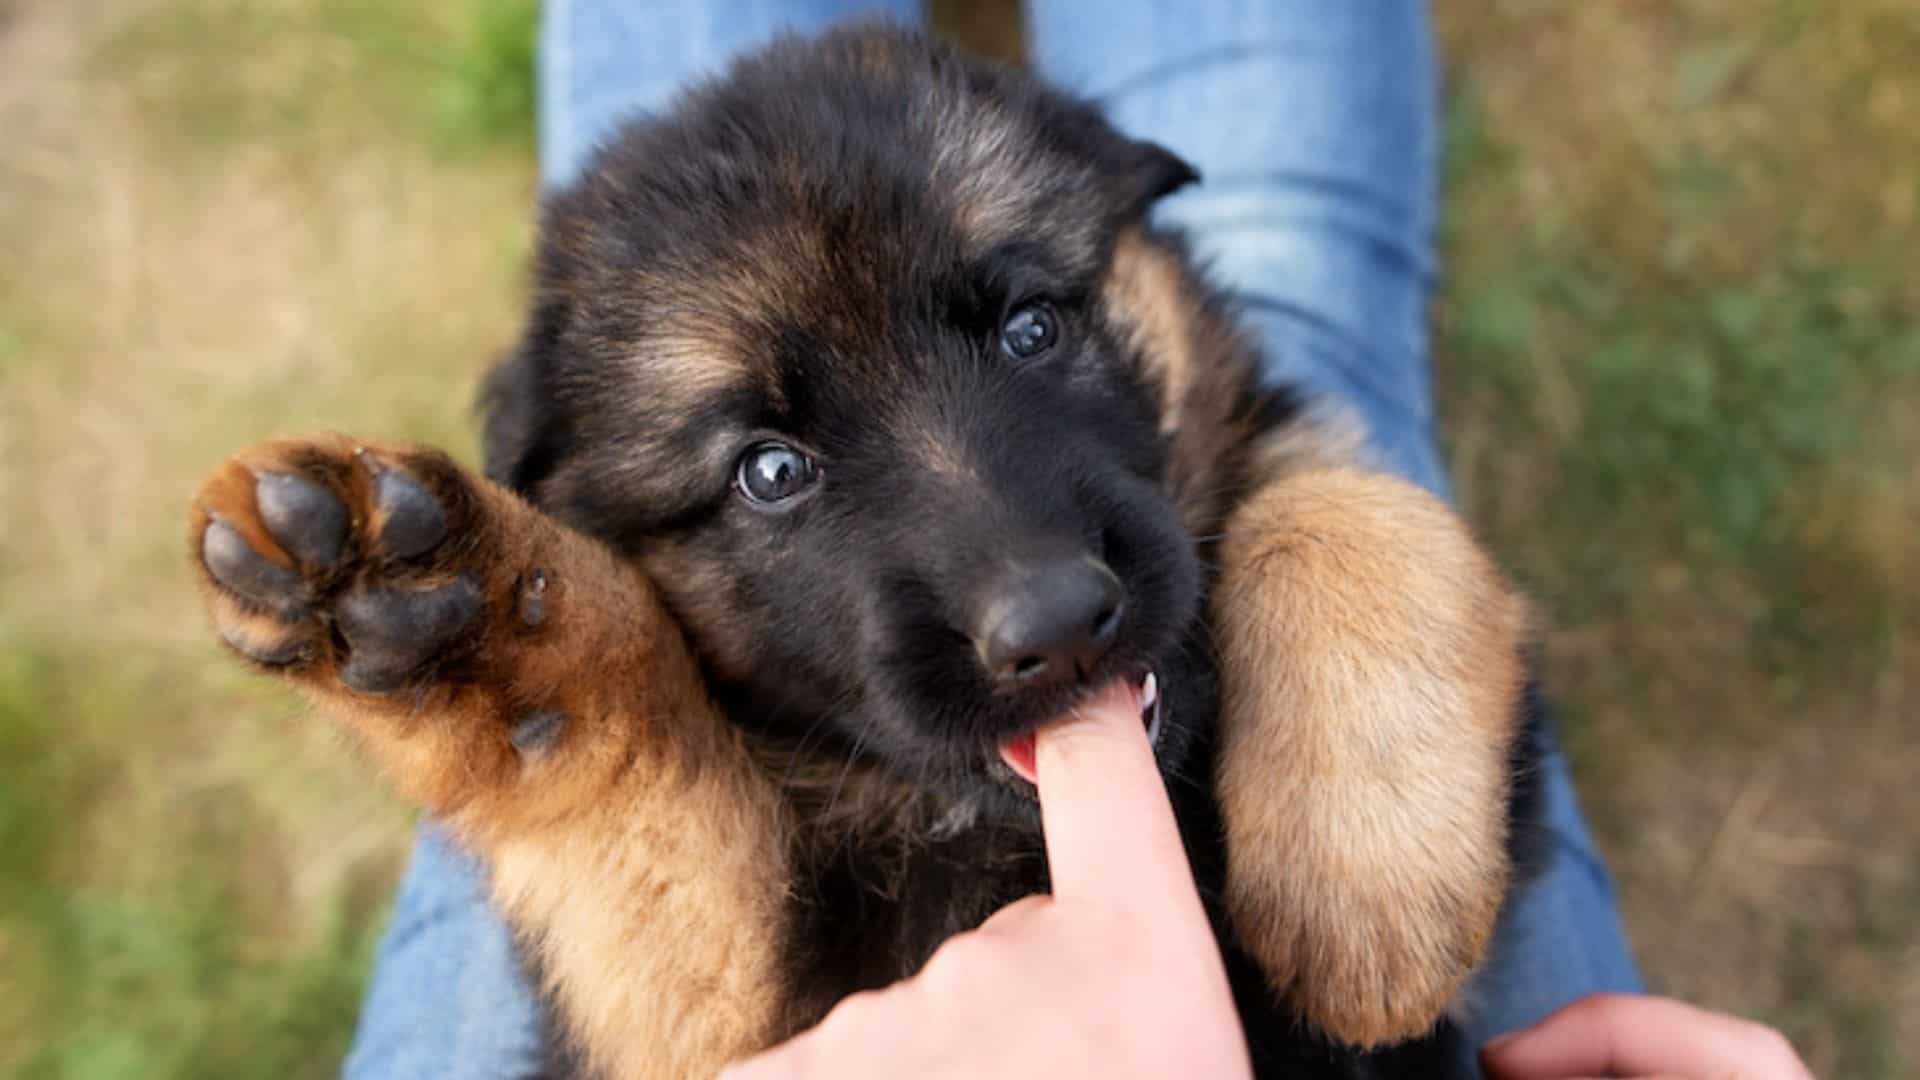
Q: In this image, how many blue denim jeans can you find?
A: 1